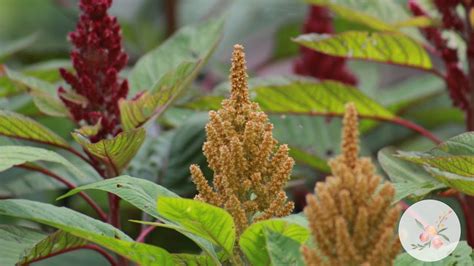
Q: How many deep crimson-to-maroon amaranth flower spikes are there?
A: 3